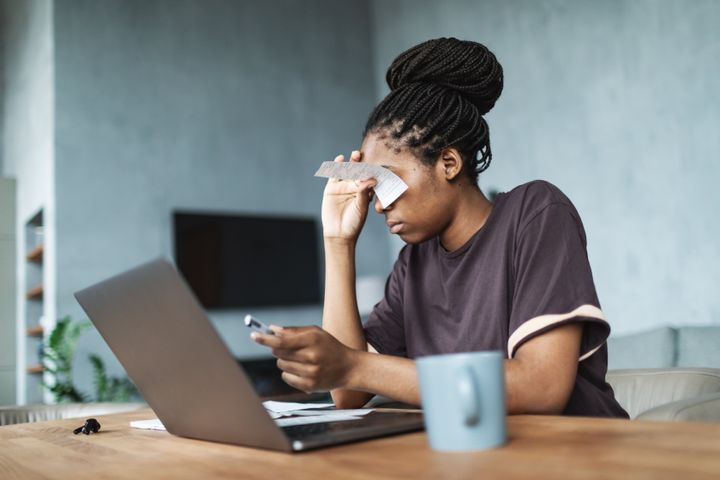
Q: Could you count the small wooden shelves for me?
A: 4